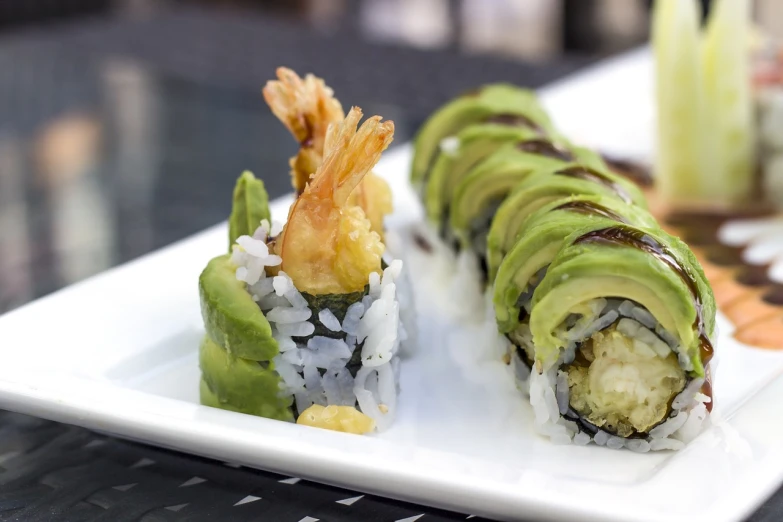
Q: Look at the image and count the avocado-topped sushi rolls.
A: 6